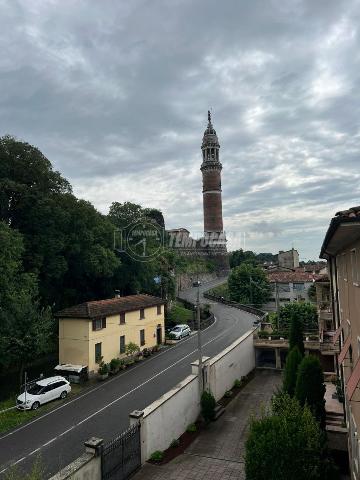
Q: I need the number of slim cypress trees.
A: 3